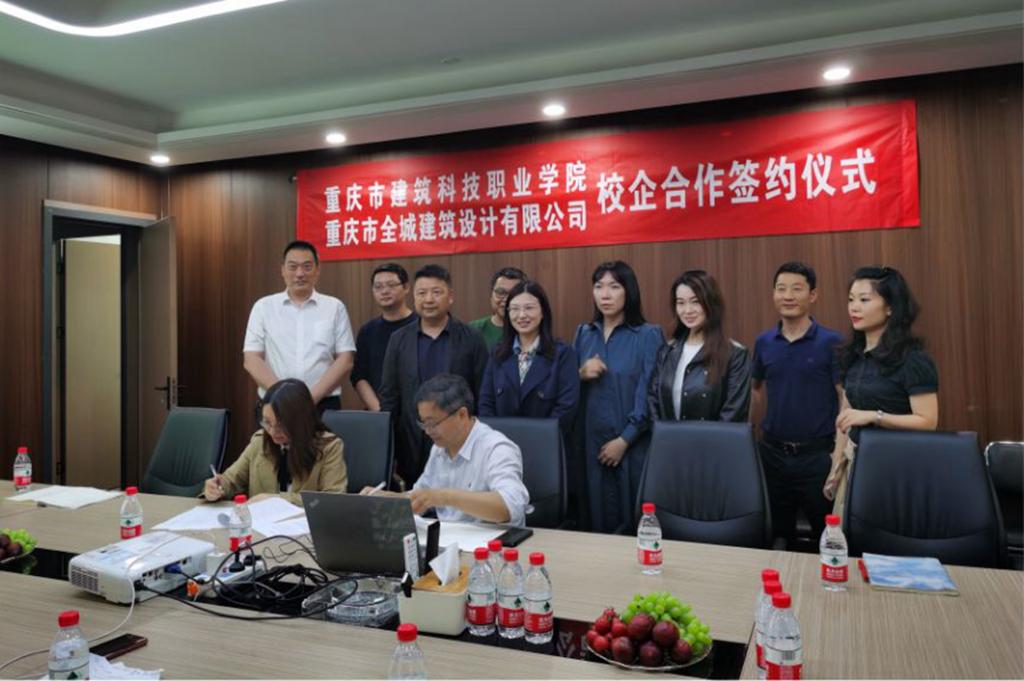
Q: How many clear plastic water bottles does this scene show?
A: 14